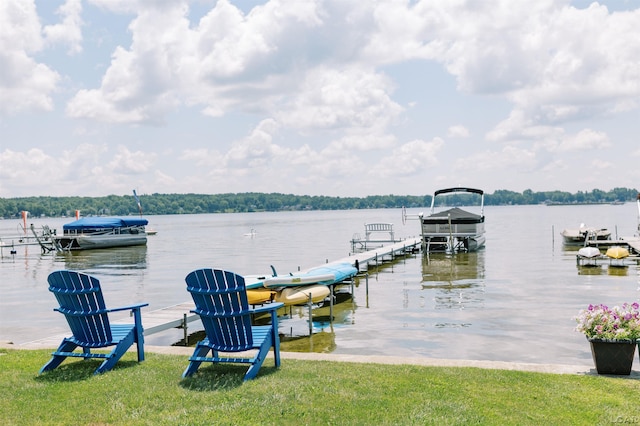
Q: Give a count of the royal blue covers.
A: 1